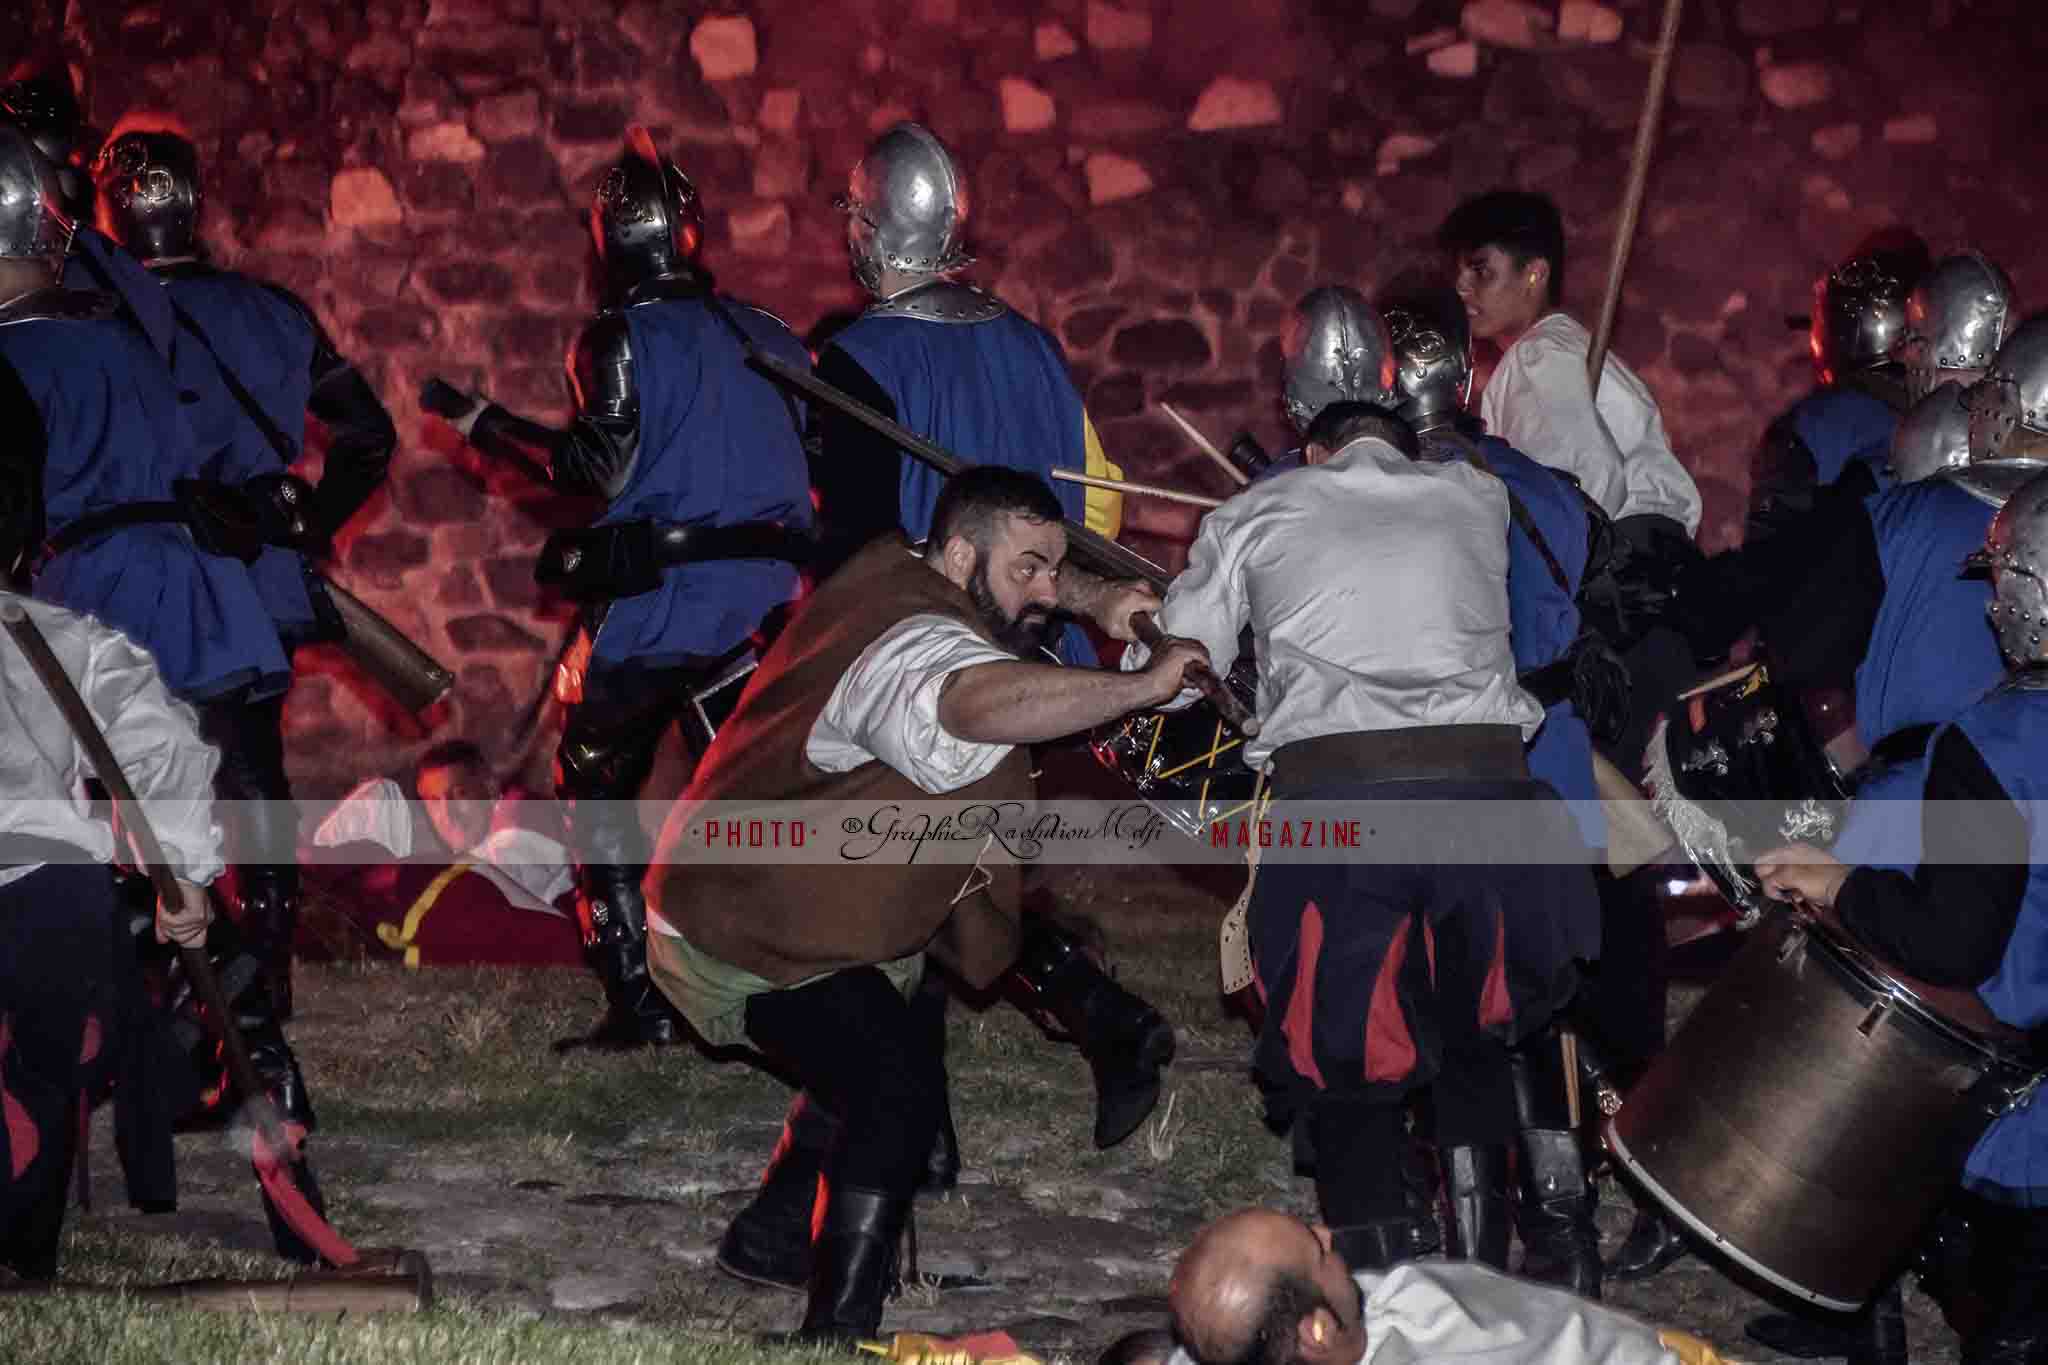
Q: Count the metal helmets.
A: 12